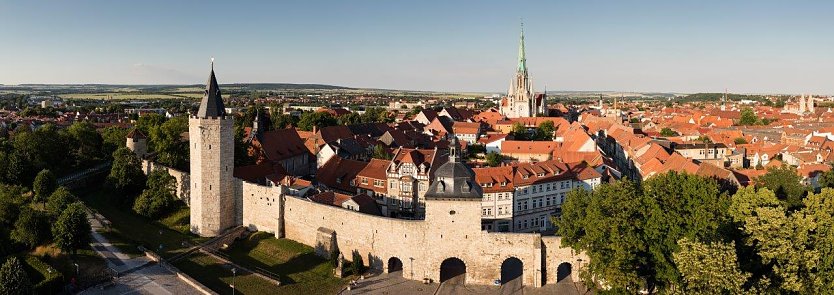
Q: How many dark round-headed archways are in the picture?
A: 4